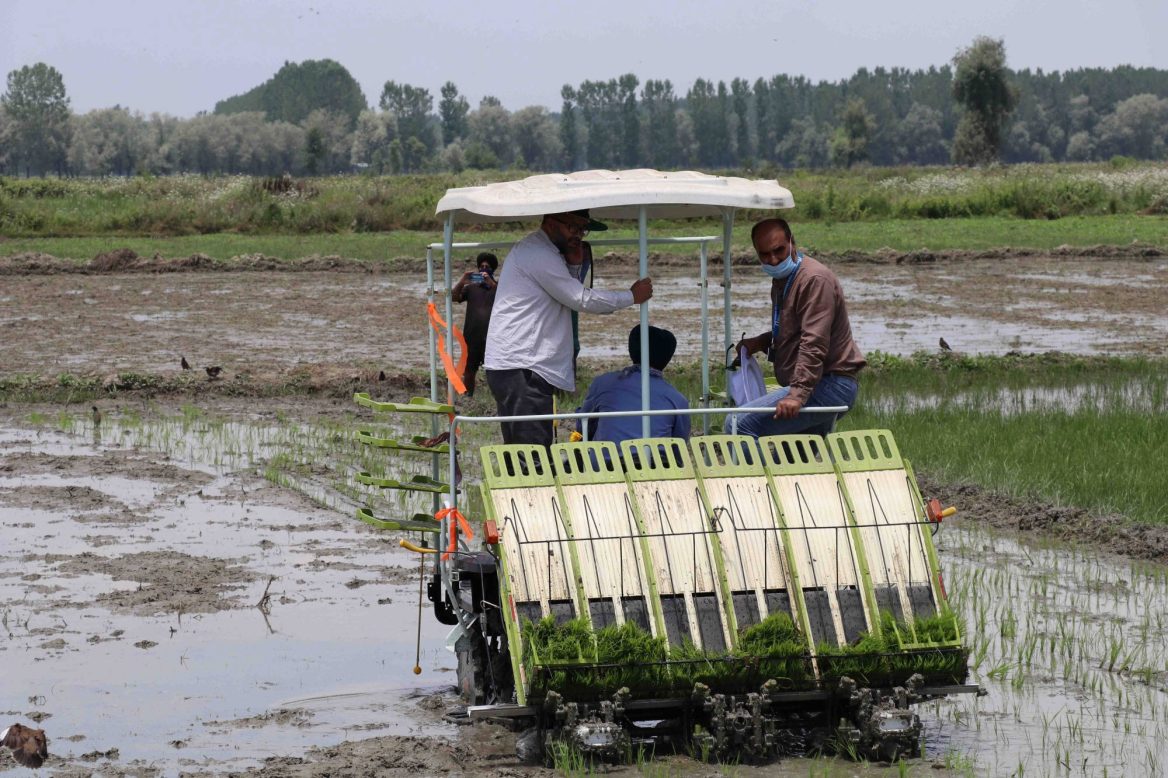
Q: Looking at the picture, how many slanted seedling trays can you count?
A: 6